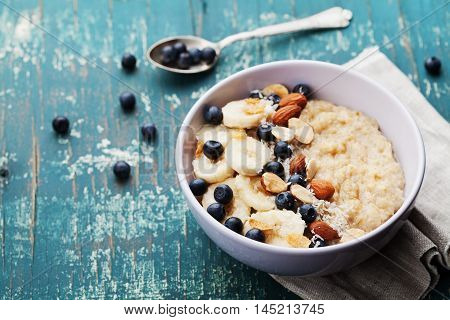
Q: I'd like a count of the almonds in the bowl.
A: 5